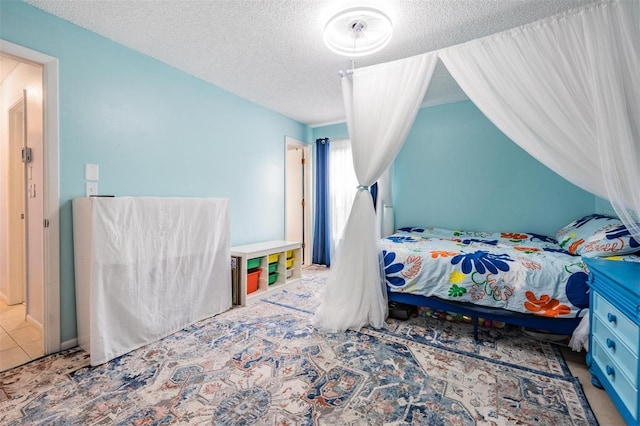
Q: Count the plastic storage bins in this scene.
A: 8